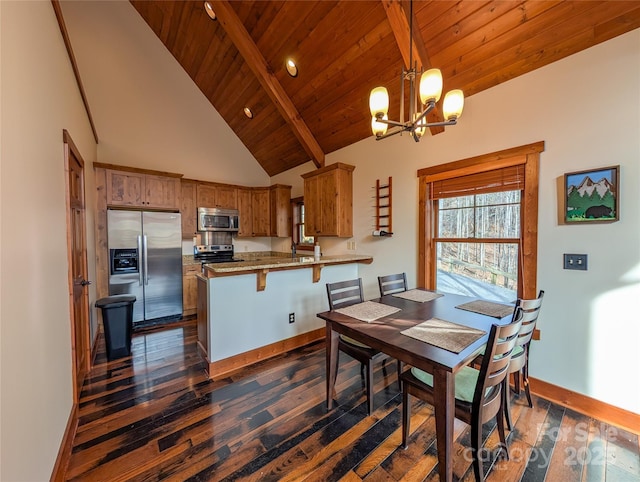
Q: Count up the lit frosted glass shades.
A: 5